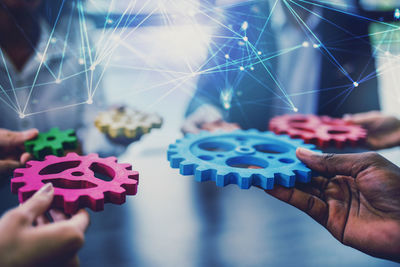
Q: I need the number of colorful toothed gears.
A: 5